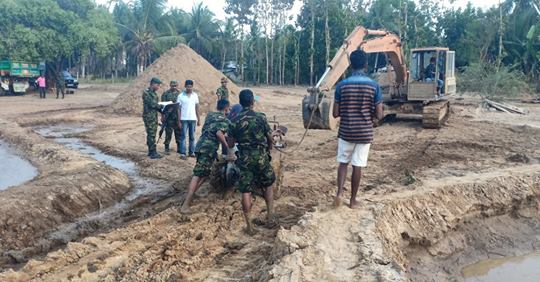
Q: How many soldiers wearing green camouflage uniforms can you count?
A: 5